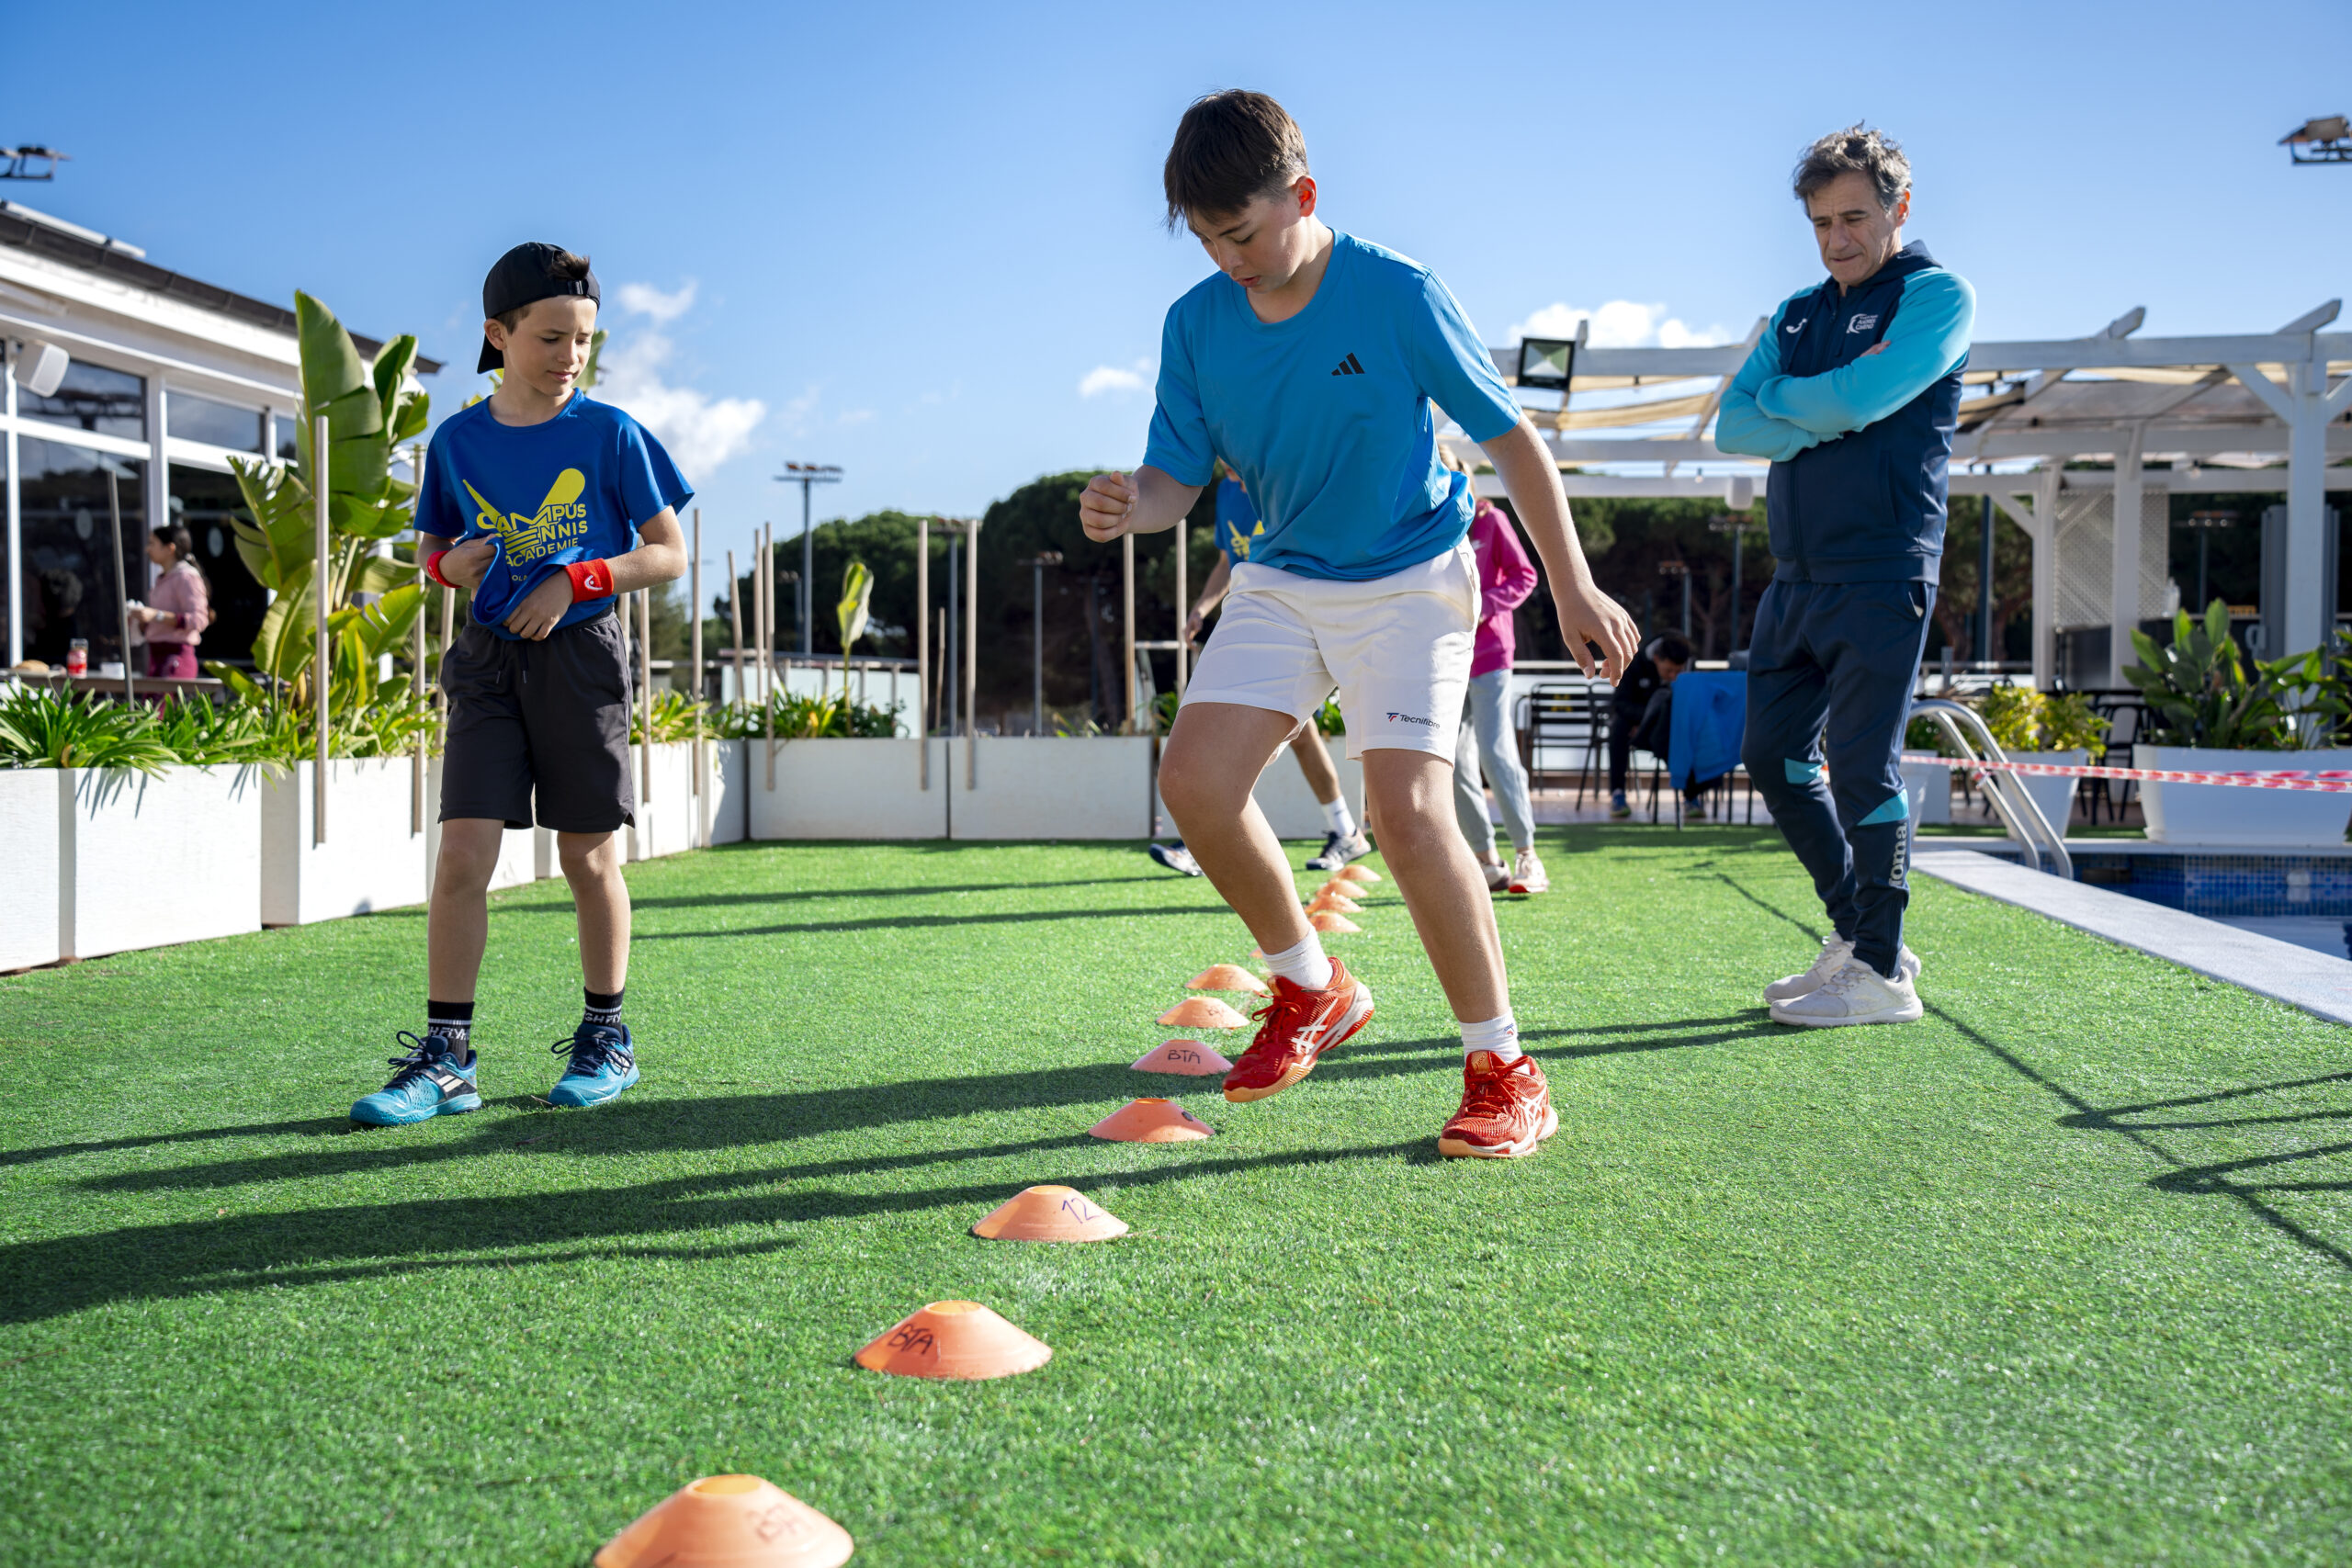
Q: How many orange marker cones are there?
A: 12